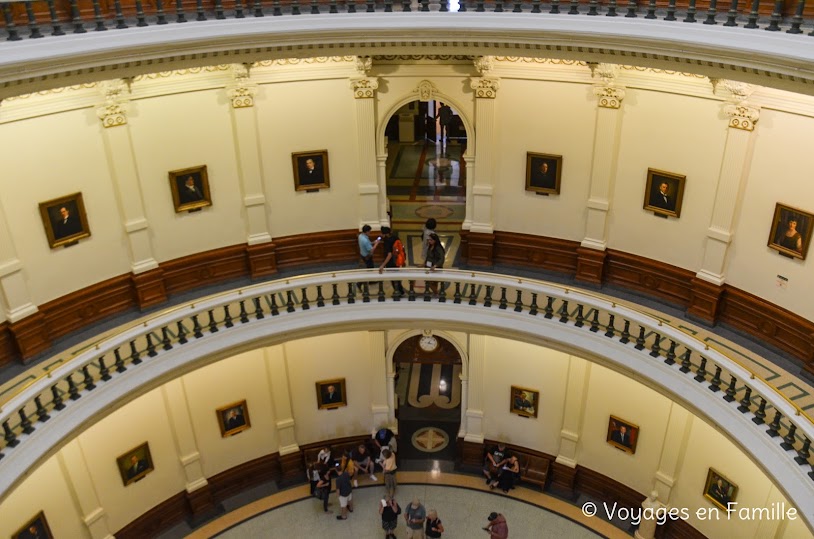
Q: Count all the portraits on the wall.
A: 13